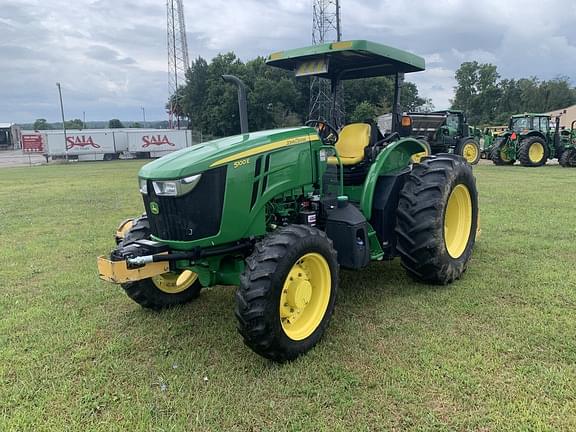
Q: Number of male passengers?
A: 0